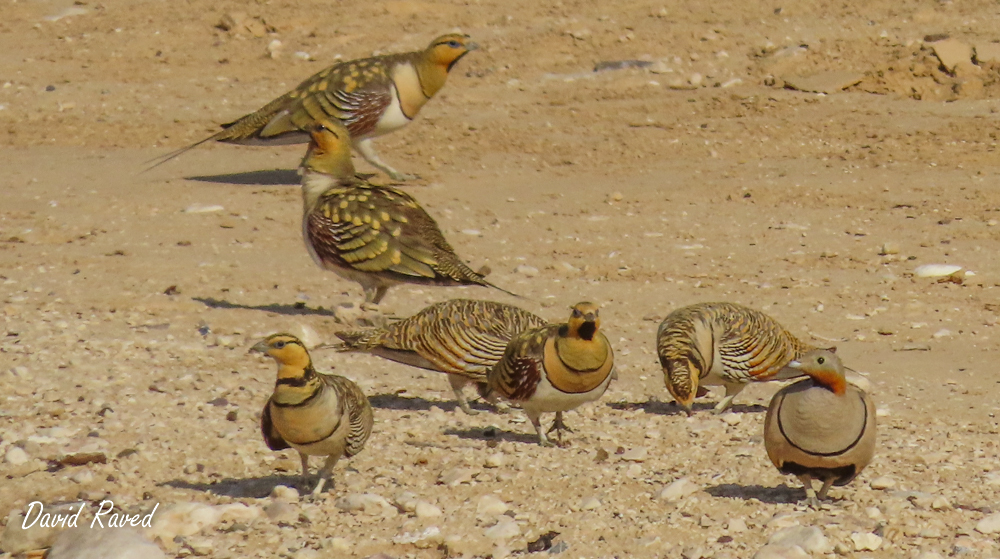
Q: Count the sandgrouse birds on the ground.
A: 7